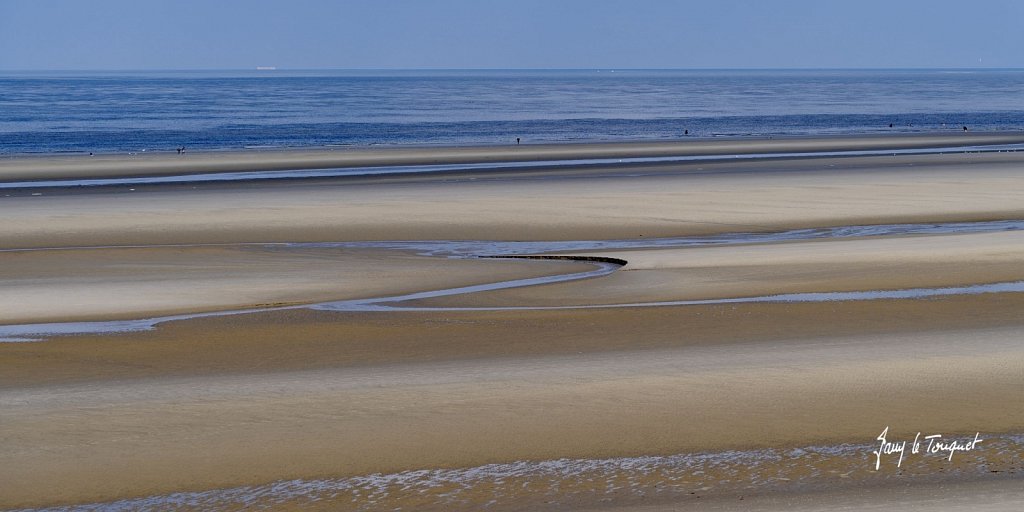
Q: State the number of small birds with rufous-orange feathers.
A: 0